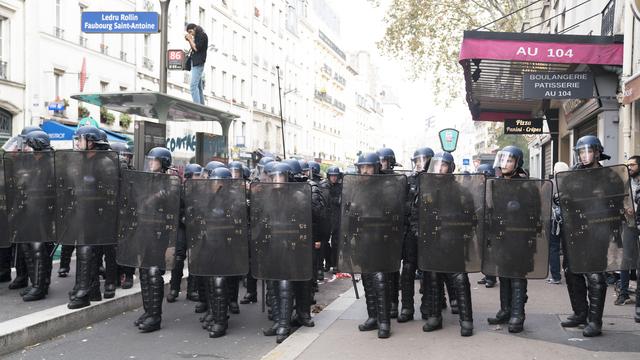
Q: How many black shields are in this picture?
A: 10